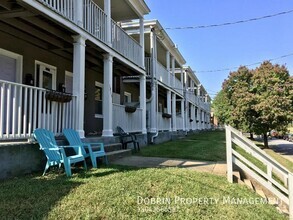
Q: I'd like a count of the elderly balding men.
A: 0